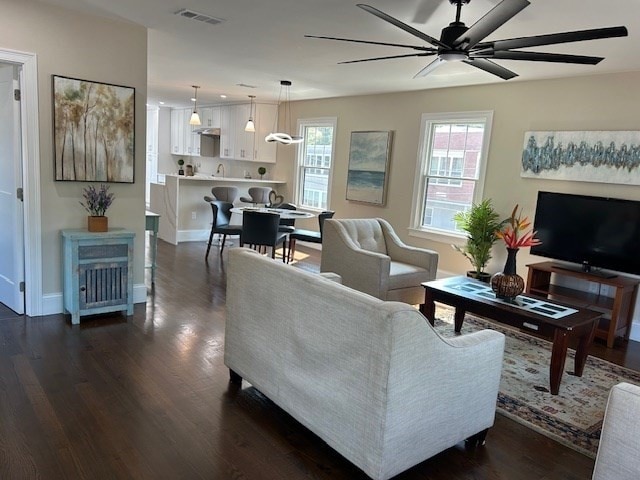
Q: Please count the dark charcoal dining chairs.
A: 4